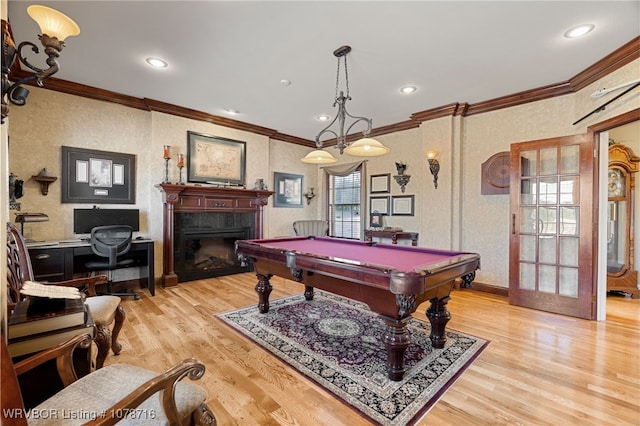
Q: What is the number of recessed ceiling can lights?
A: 5